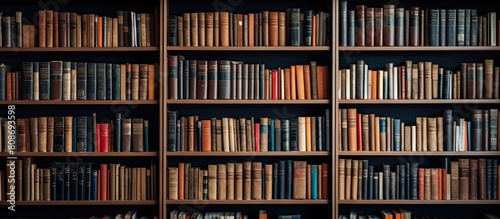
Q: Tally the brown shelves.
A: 12